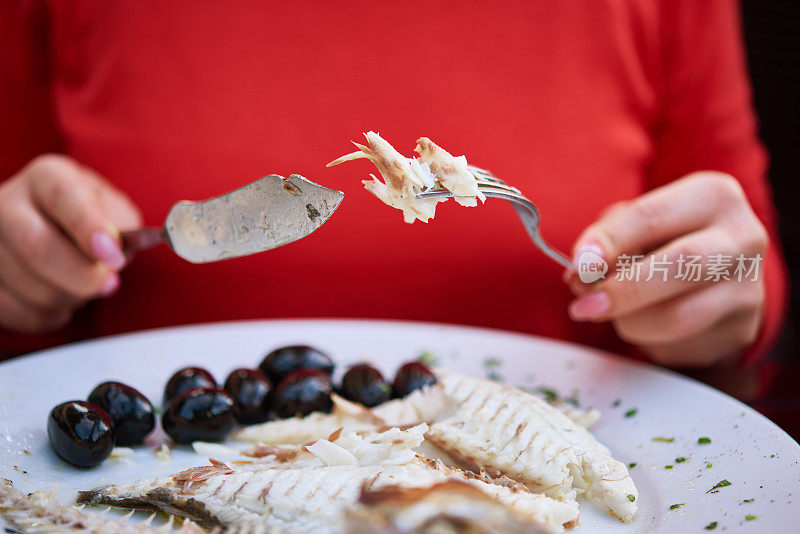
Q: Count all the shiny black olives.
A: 9